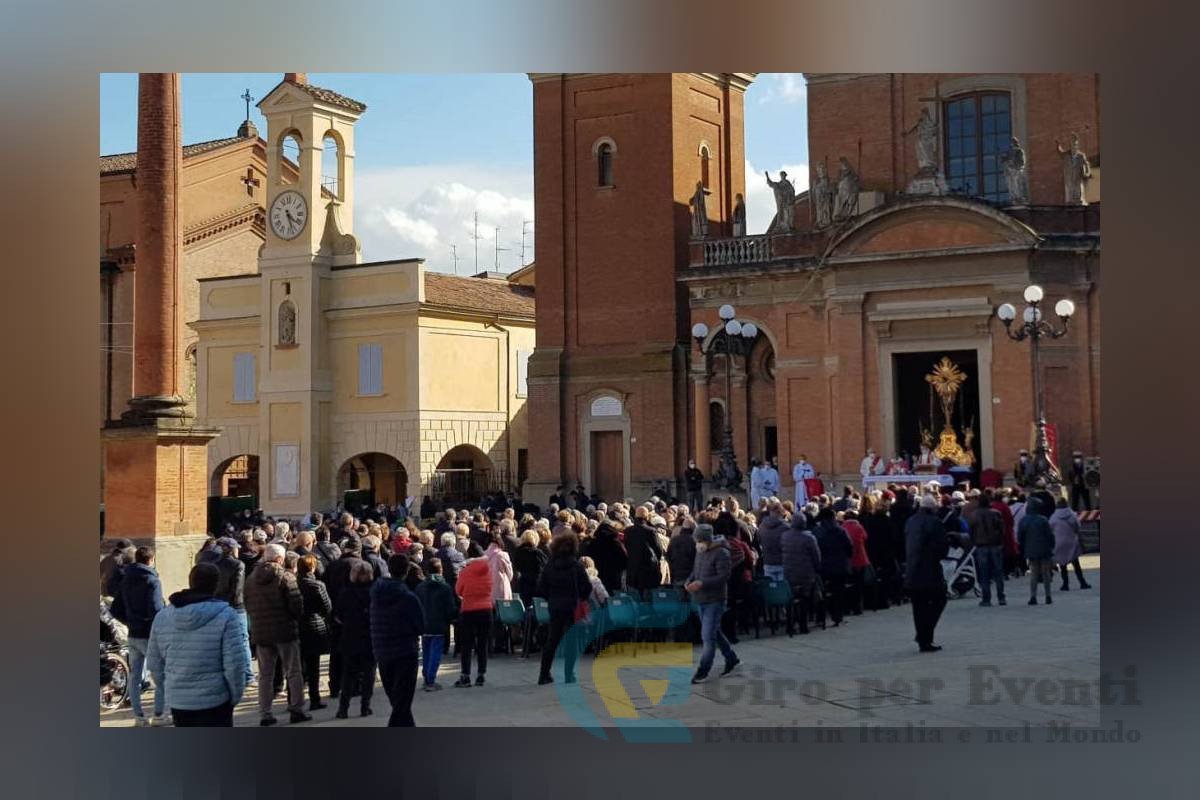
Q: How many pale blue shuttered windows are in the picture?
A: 3